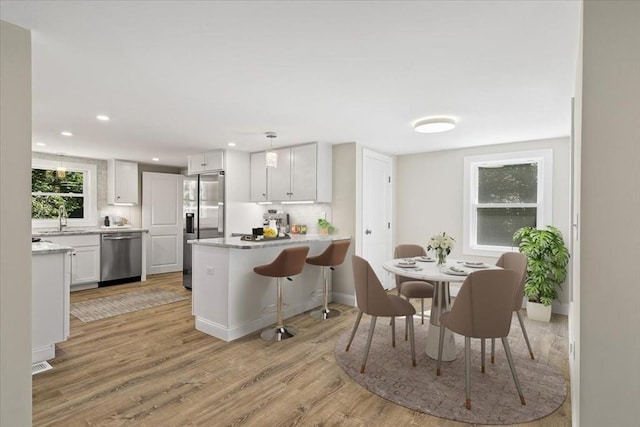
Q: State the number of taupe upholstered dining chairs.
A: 4